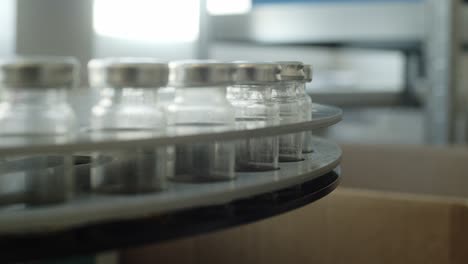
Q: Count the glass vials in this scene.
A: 6